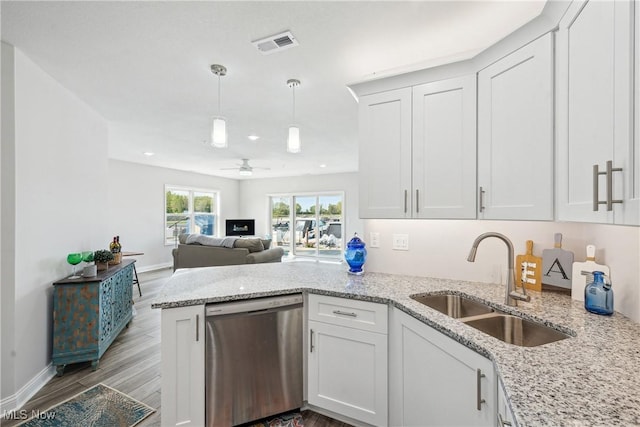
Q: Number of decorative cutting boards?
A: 3